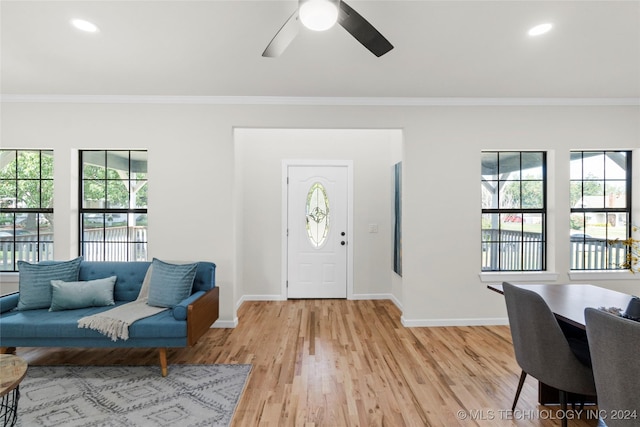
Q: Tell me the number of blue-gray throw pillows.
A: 3